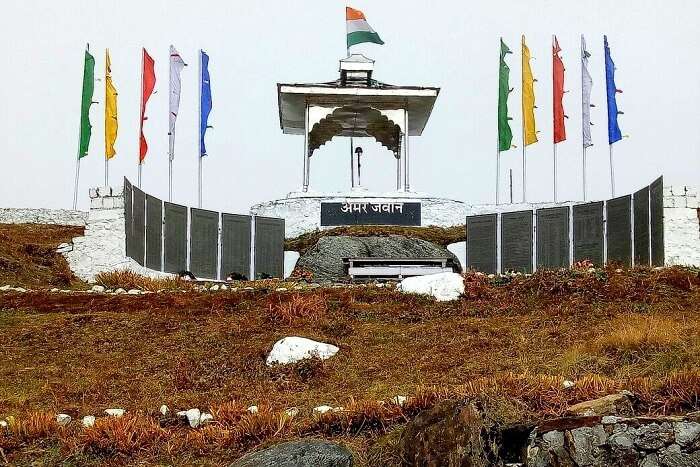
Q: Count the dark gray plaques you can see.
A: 14